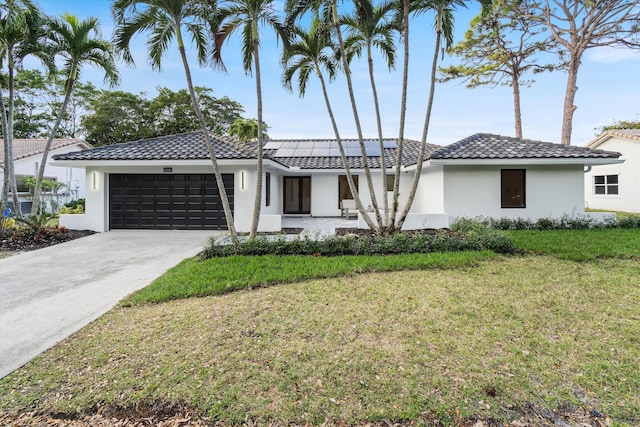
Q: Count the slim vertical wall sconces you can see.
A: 2